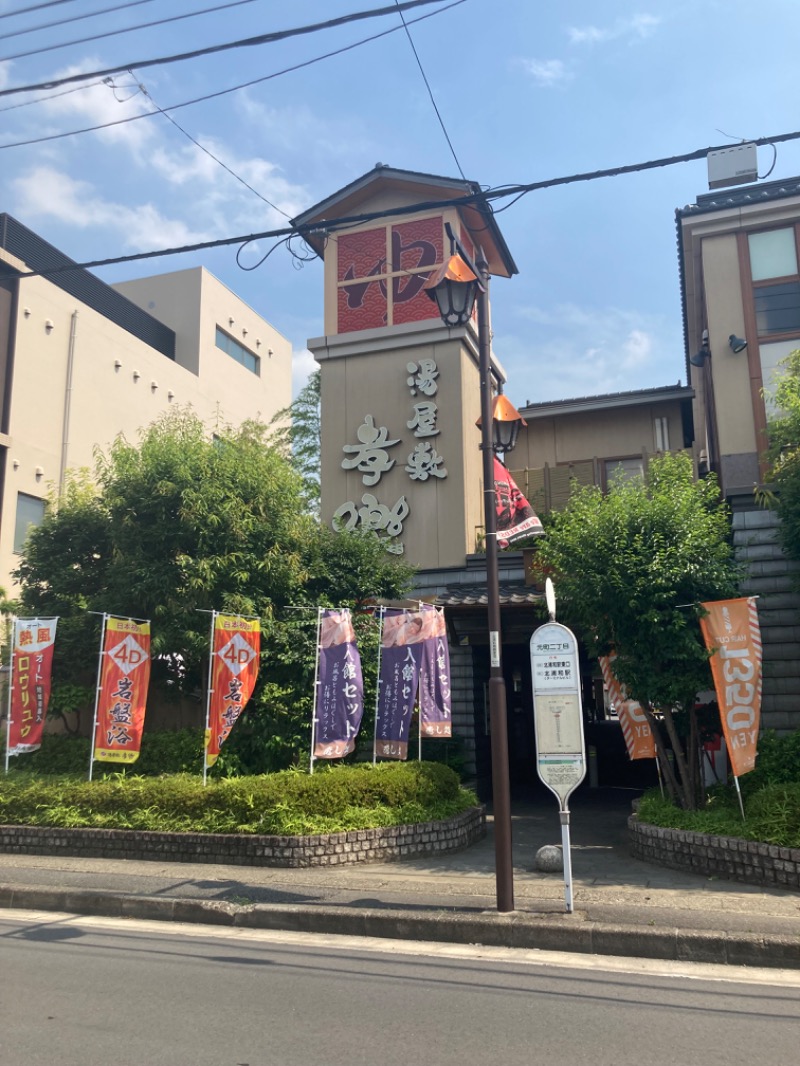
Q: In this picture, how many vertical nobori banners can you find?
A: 8